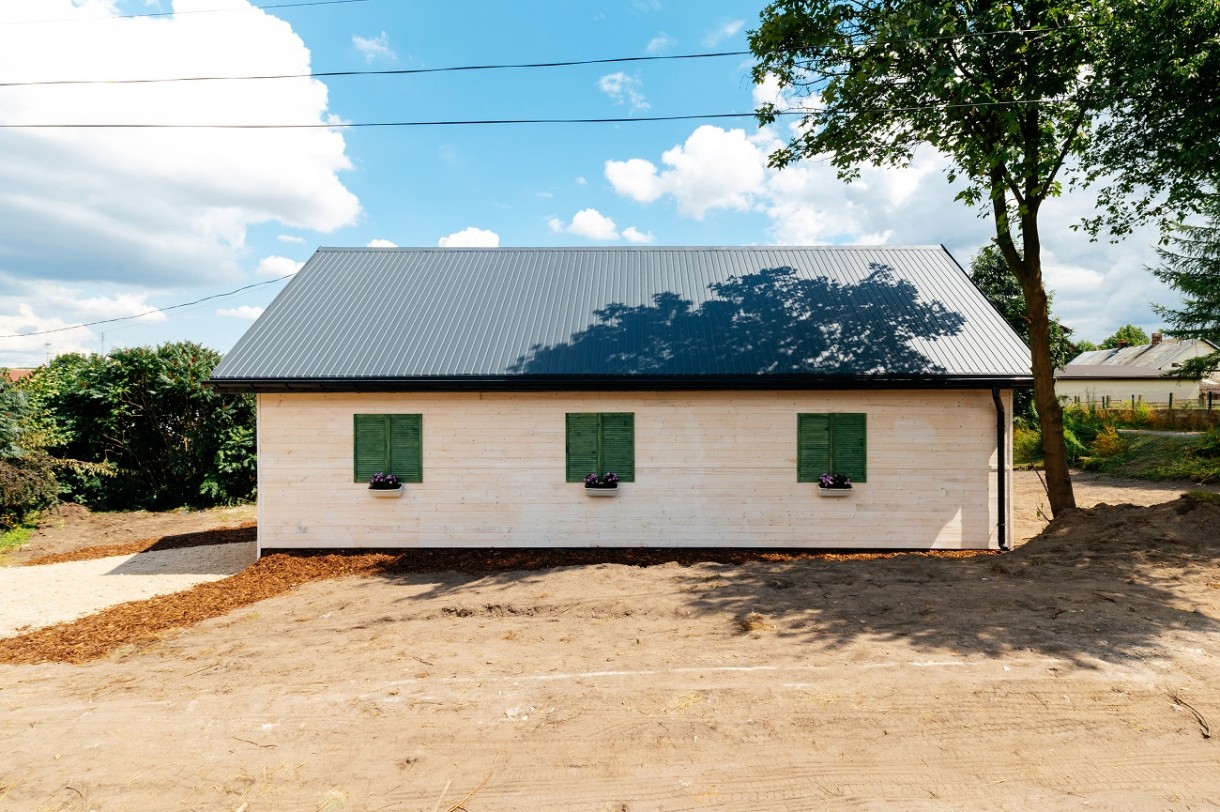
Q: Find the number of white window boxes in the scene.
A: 3